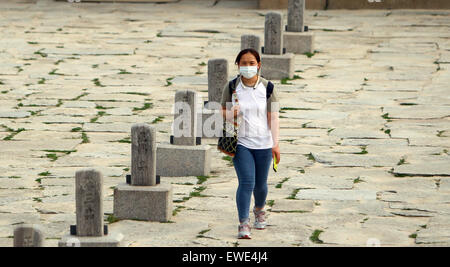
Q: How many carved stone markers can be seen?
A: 8